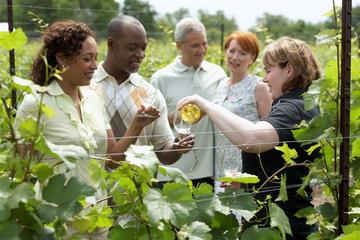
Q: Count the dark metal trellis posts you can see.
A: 3